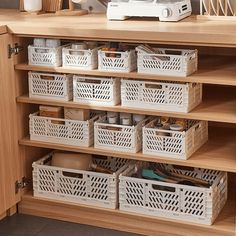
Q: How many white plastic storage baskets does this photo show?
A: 12